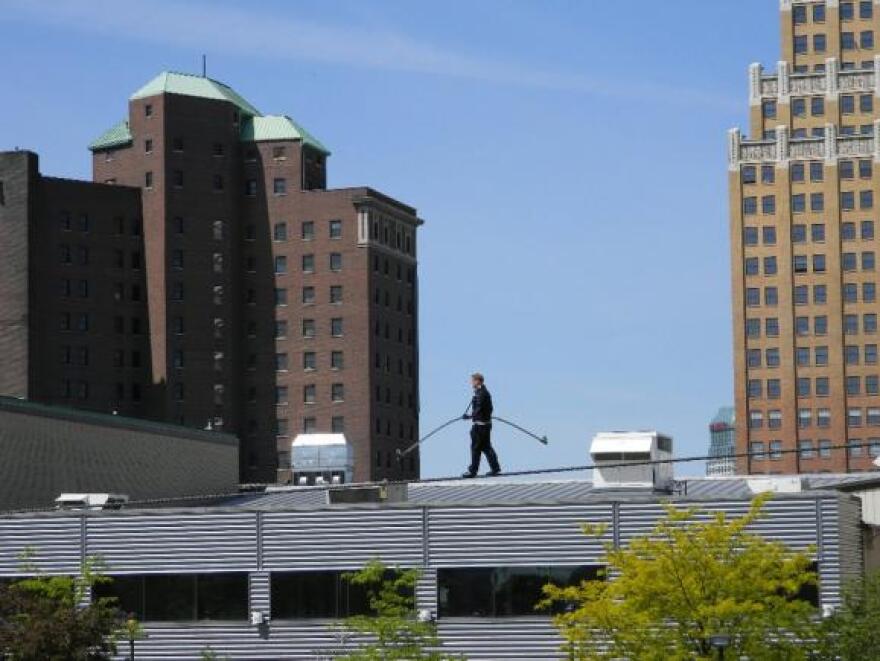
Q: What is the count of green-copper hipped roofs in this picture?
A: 3